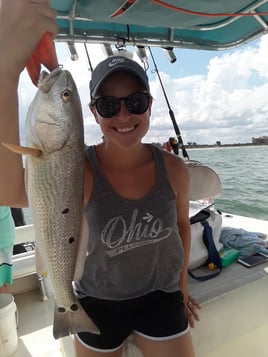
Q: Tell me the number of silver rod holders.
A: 4